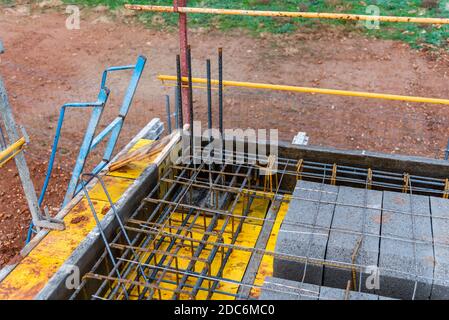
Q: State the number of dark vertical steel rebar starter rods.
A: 4